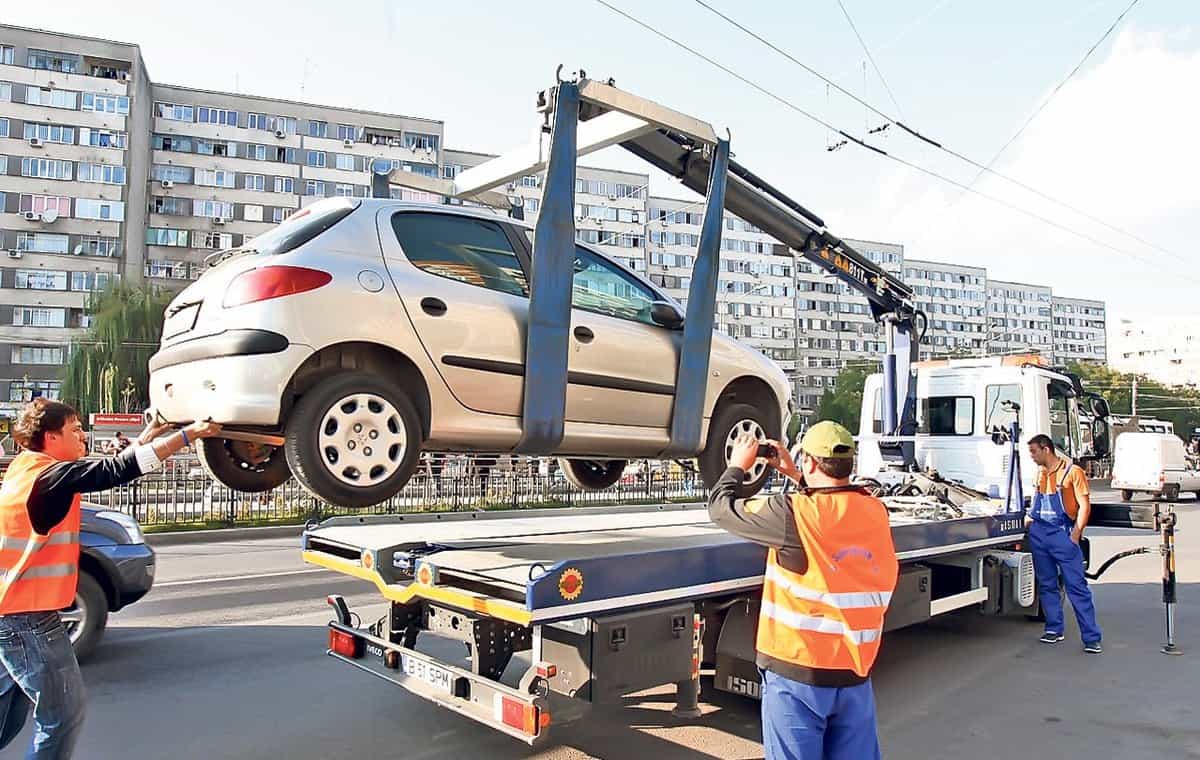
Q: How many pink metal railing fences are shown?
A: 0